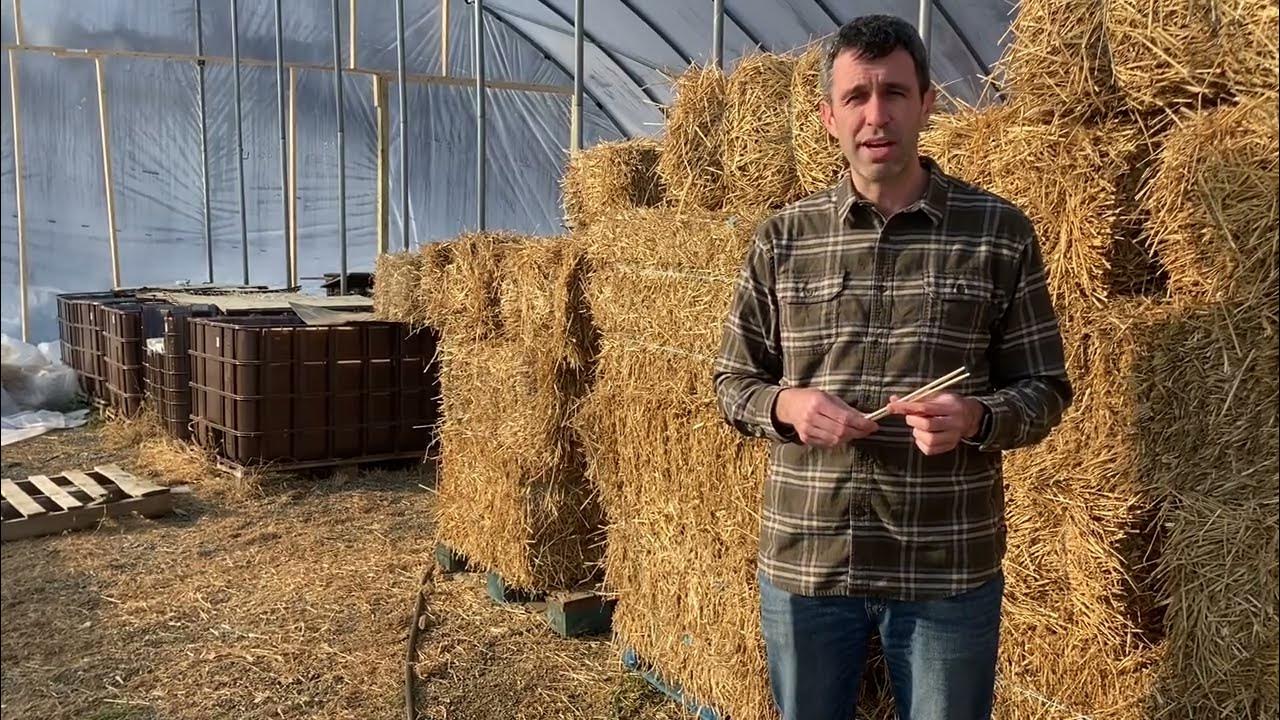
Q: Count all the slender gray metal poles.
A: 9